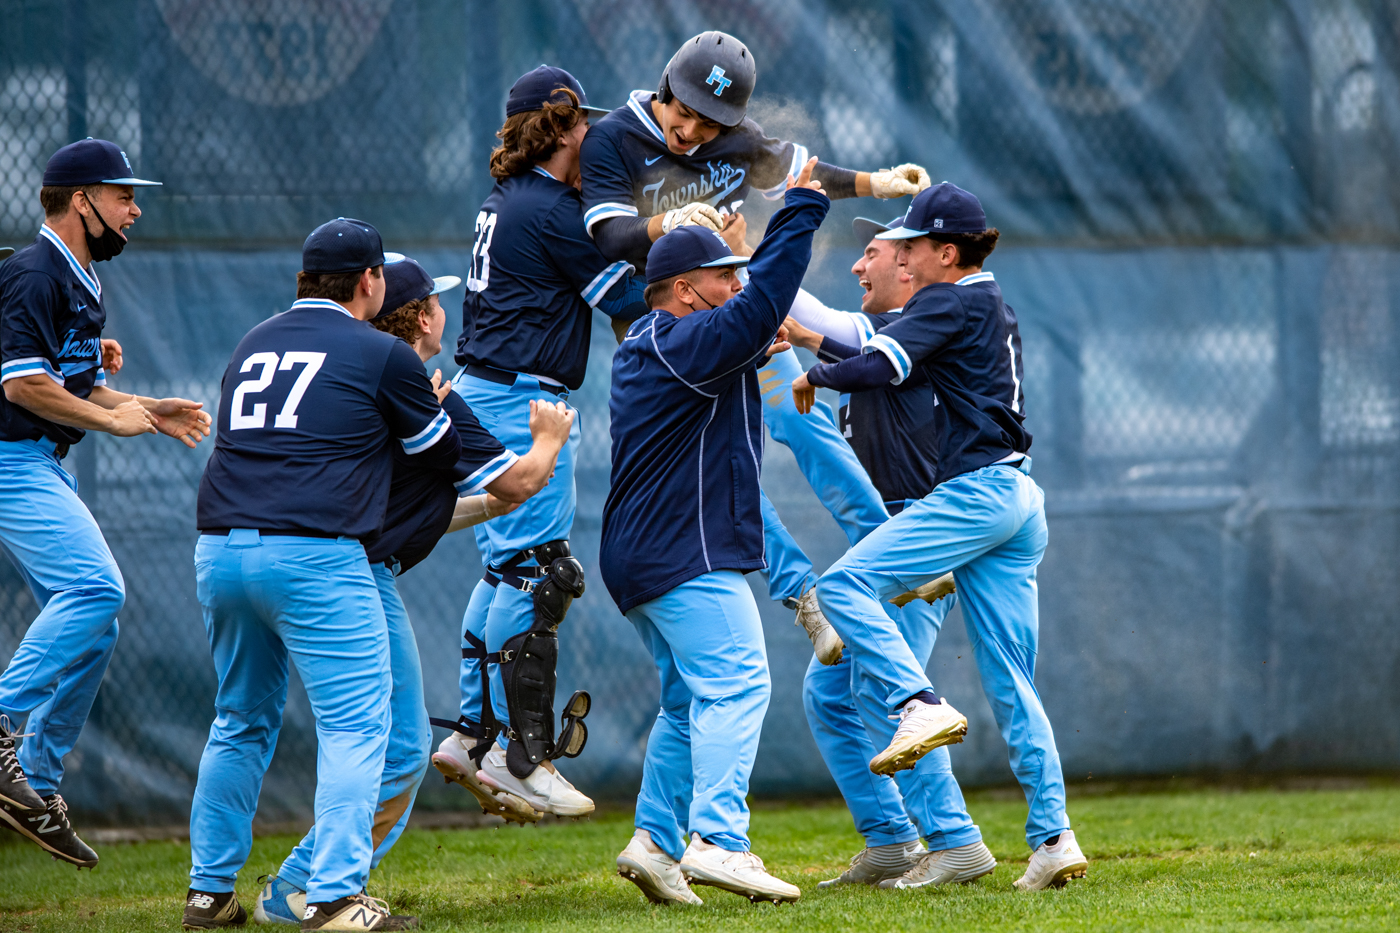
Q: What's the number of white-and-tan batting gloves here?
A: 2